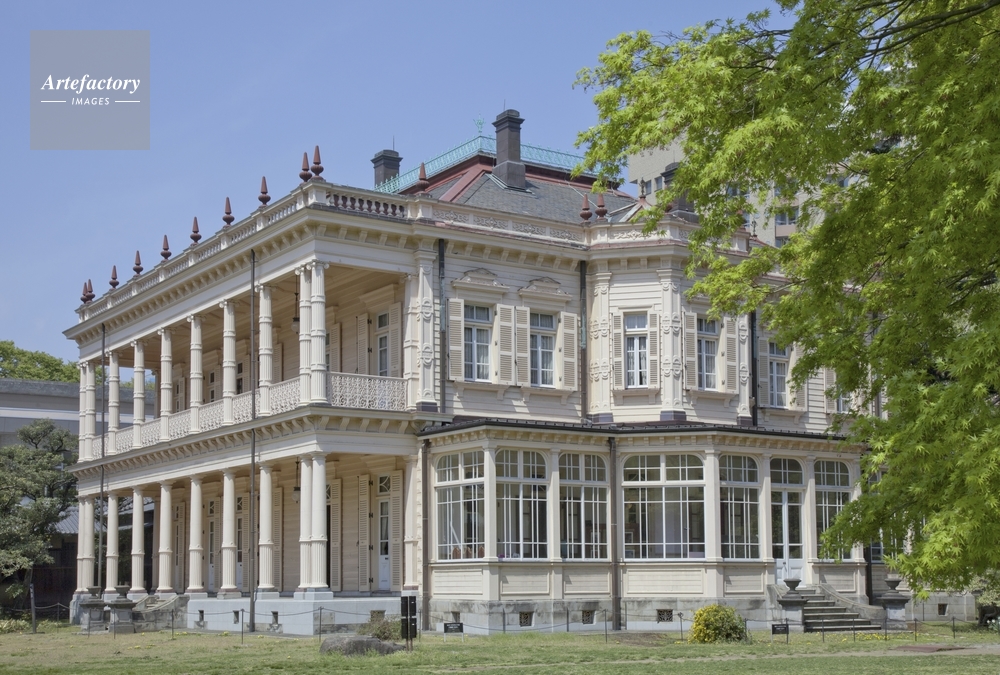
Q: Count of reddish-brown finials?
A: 13